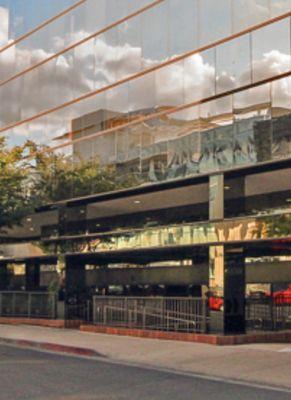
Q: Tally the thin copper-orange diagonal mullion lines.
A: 4